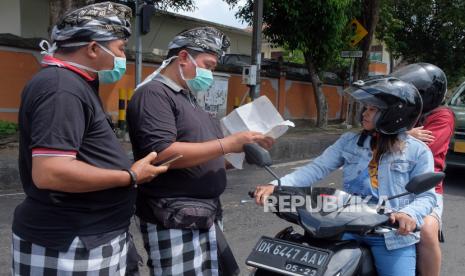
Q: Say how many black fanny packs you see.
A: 1